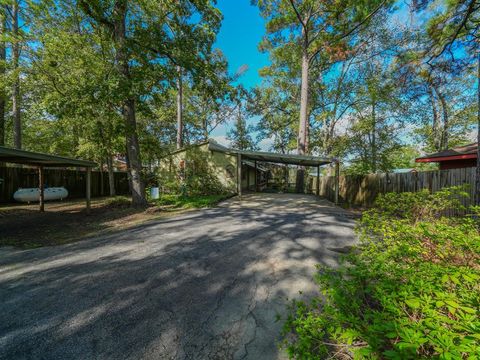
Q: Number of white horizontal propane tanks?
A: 1